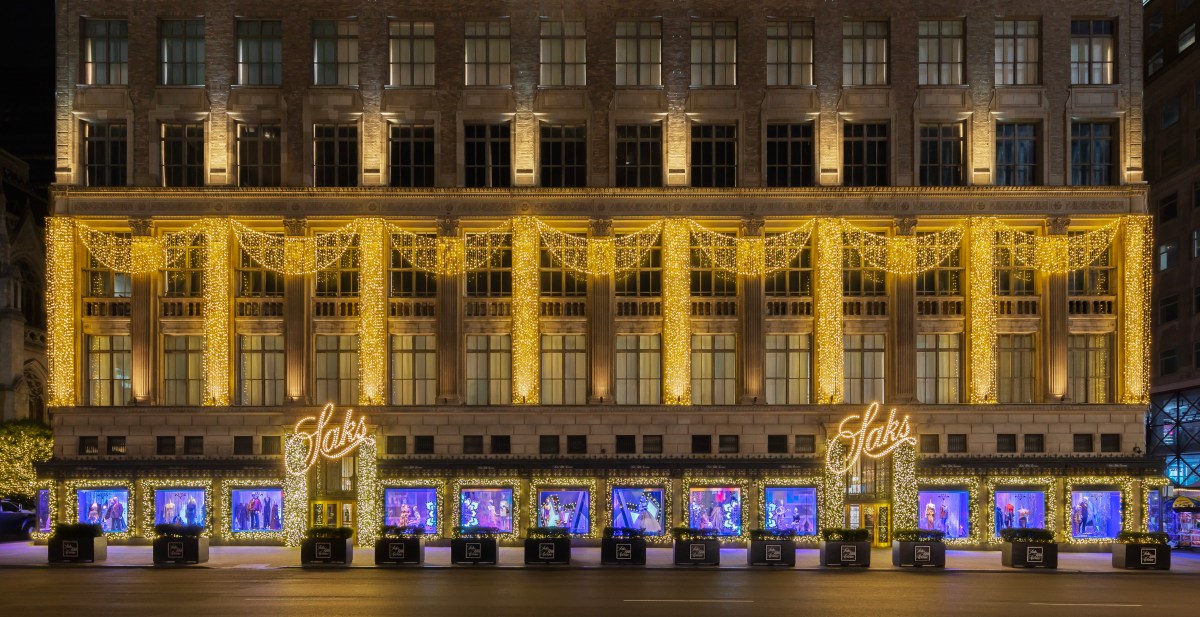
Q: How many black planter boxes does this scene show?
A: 13